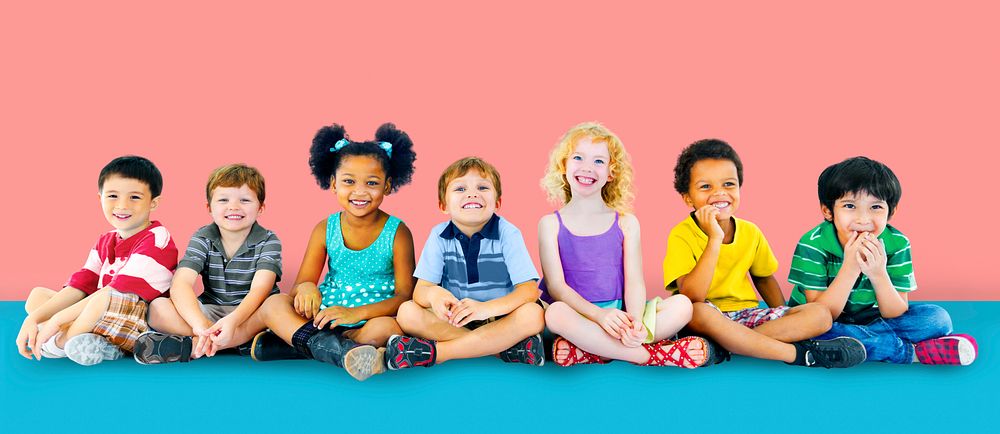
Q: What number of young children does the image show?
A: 7